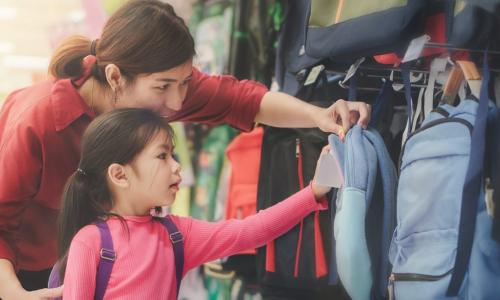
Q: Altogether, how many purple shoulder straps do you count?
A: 2